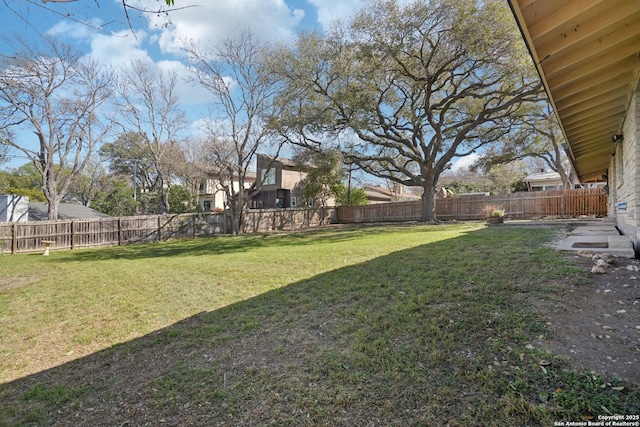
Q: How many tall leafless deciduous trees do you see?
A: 3